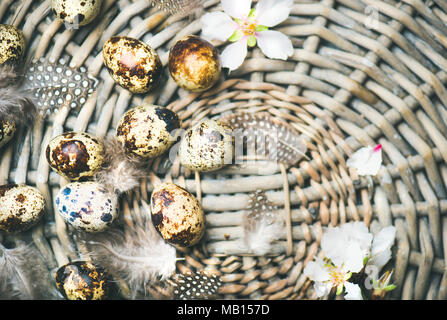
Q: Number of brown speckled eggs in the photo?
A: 11